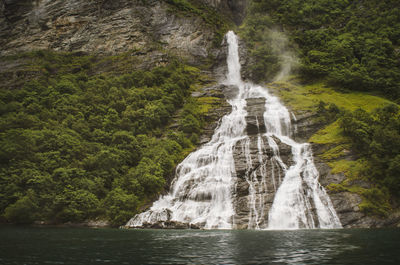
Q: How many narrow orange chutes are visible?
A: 0